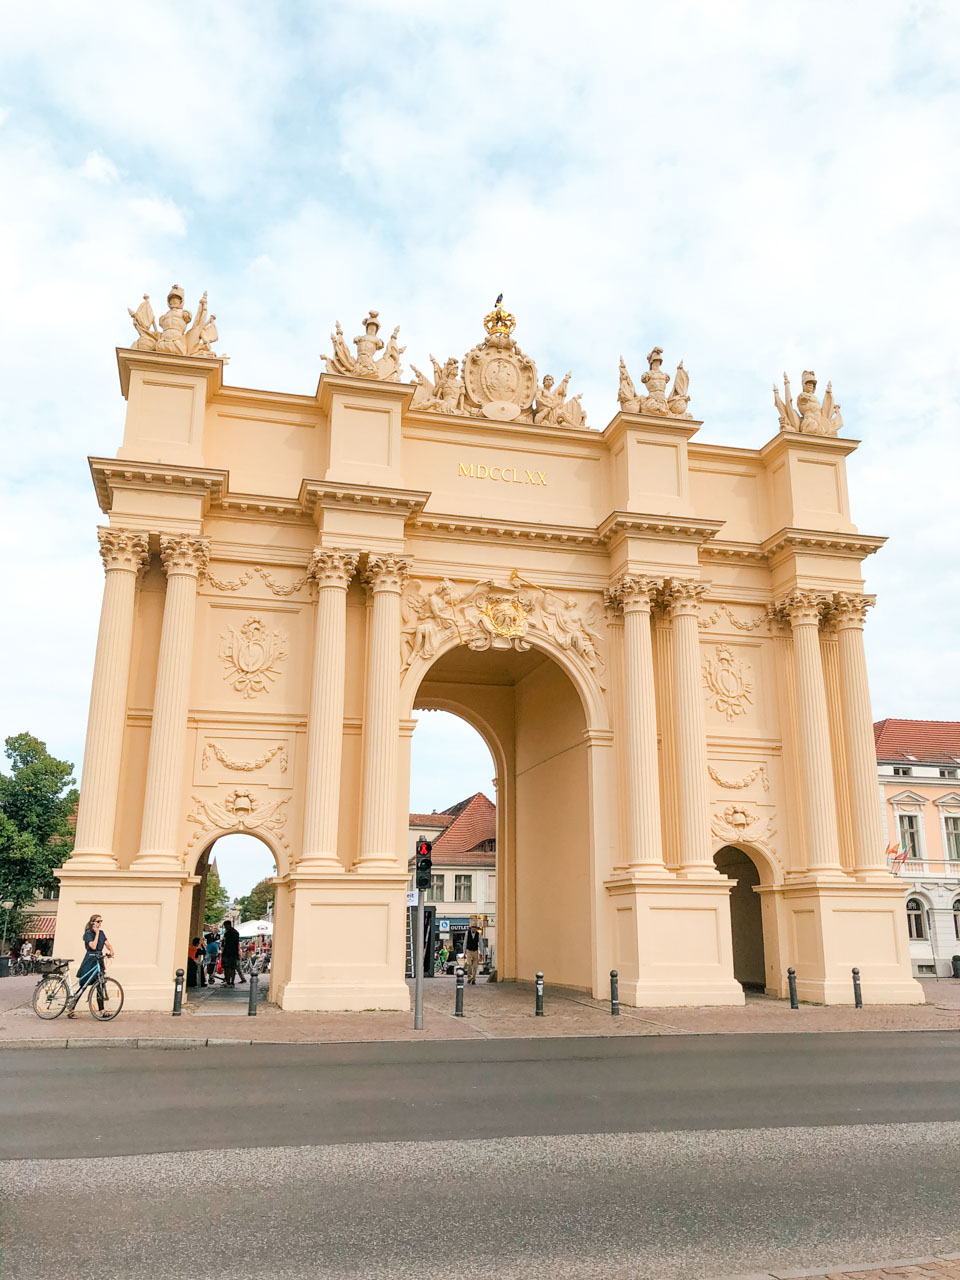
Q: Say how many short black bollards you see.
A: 7